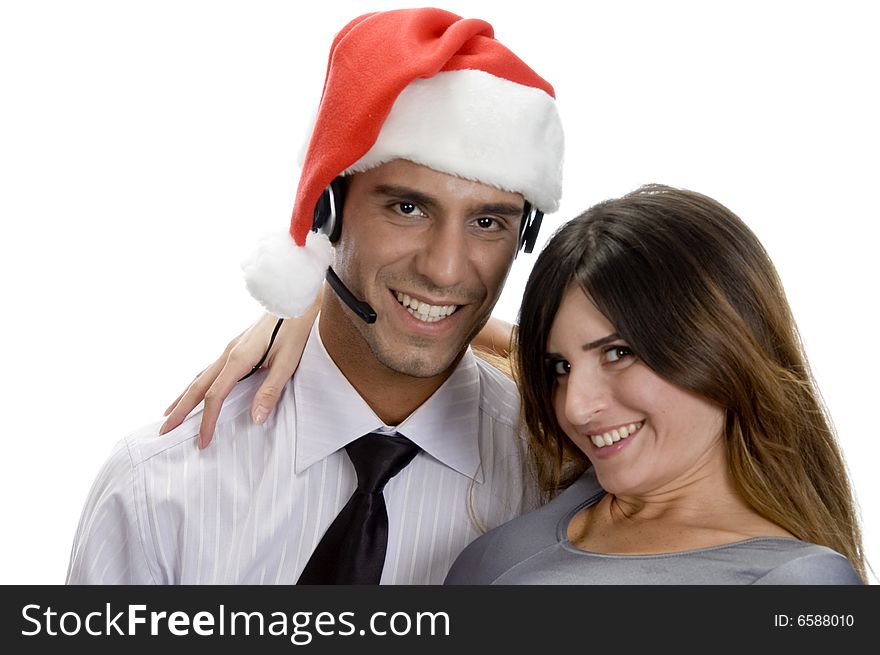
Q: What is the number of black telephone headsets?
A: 1